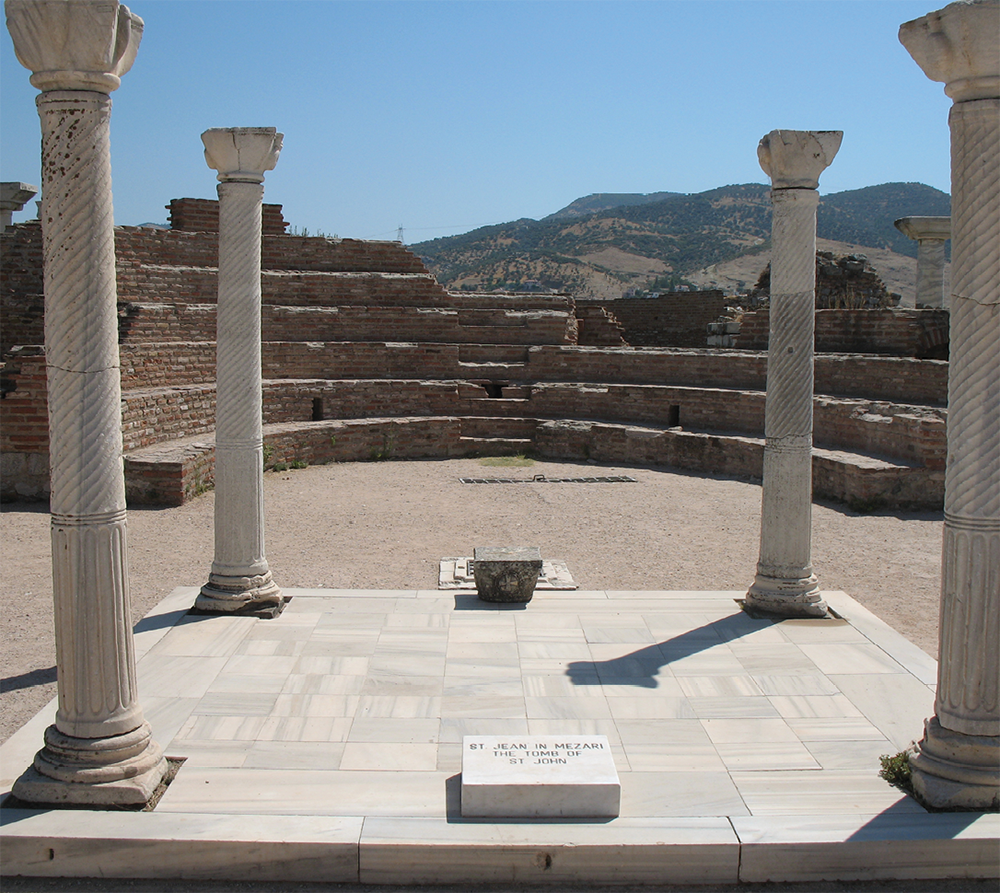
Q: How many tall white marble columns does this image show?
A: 4